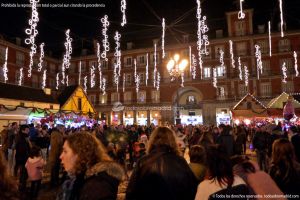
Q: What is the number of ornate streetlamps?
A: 1